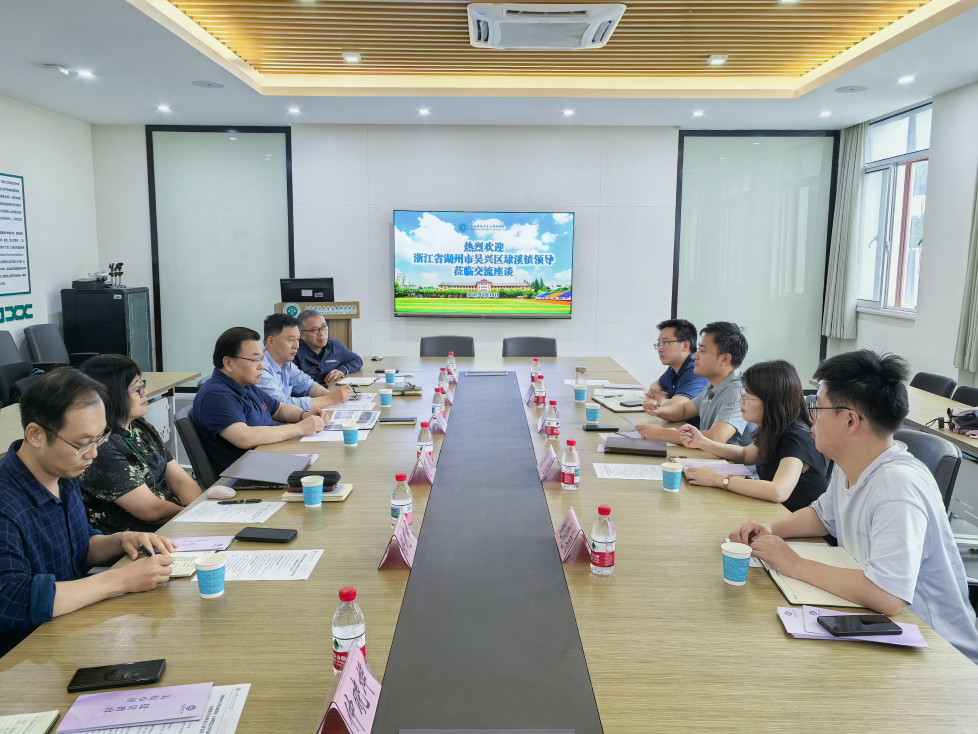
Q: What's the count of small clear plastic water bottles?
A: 11